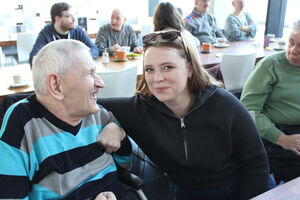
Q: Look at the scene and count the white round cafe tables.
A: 0